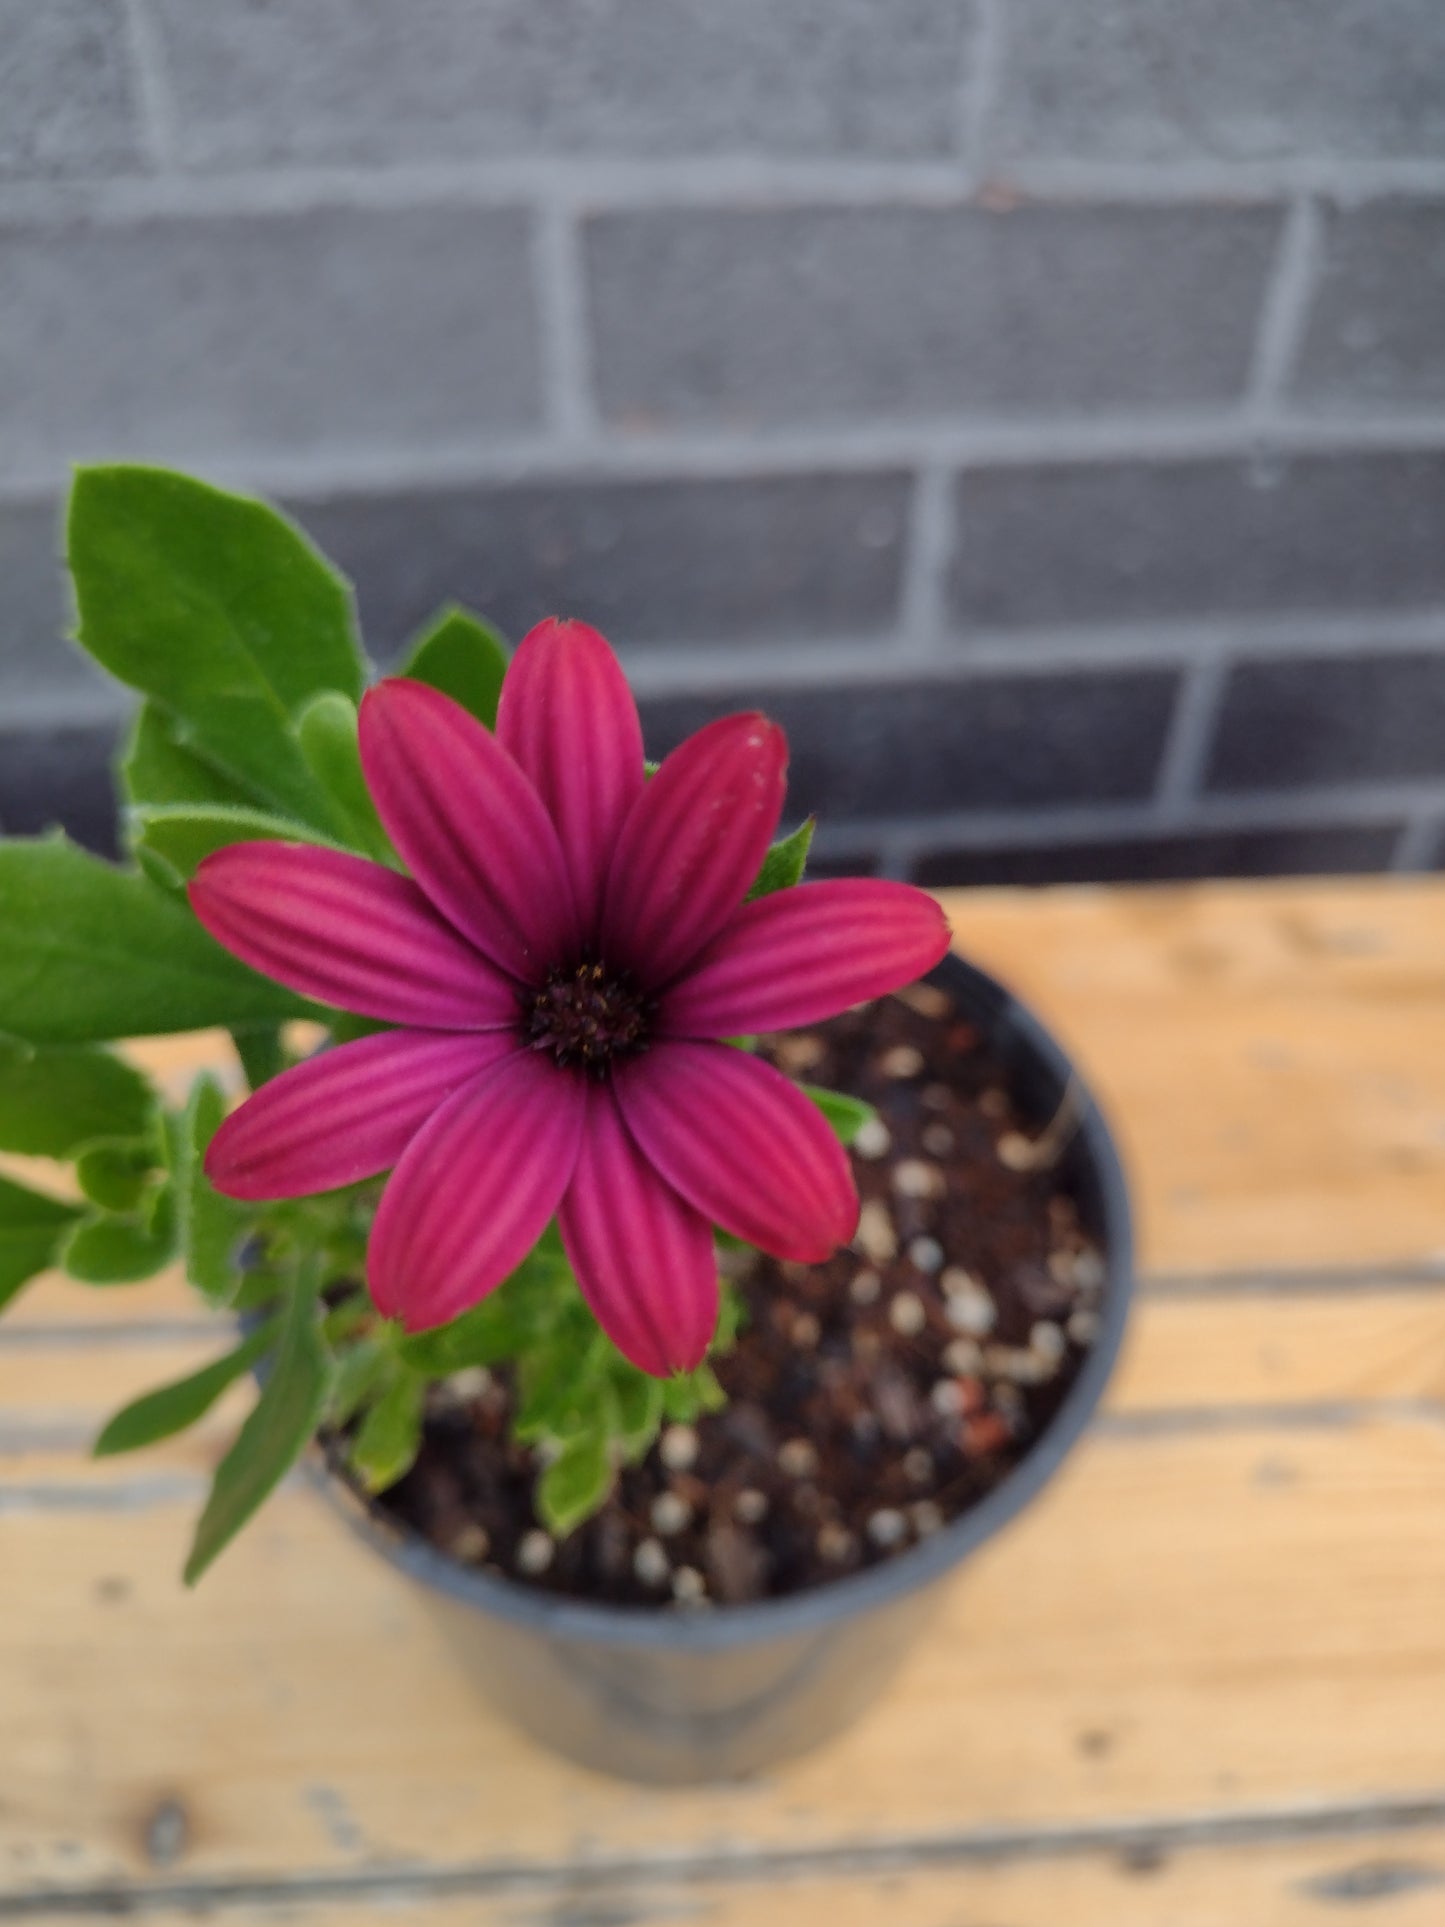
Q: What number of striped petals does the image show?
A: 9